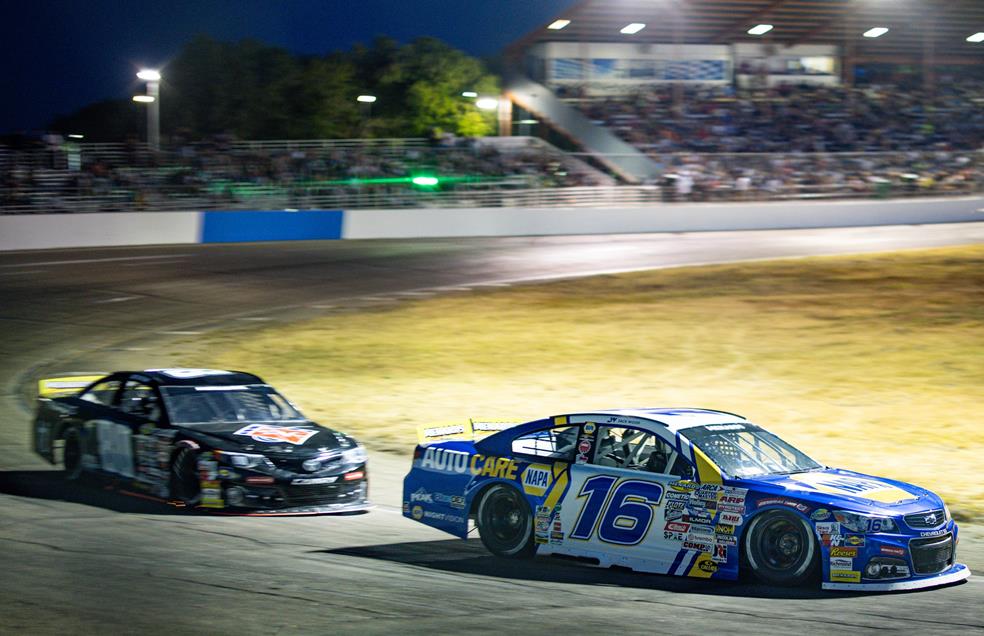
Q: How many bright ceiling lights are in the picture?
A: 5